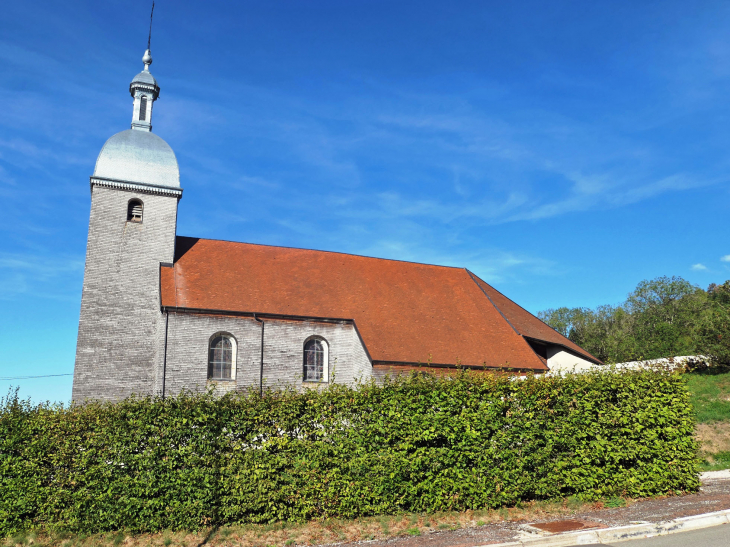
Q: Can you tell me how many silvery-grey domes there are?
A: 2